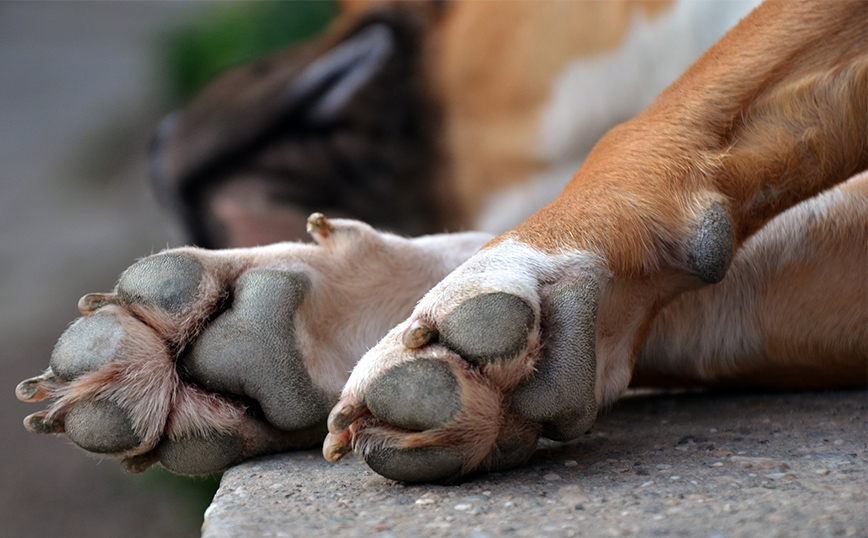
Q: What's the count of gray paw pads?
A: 11